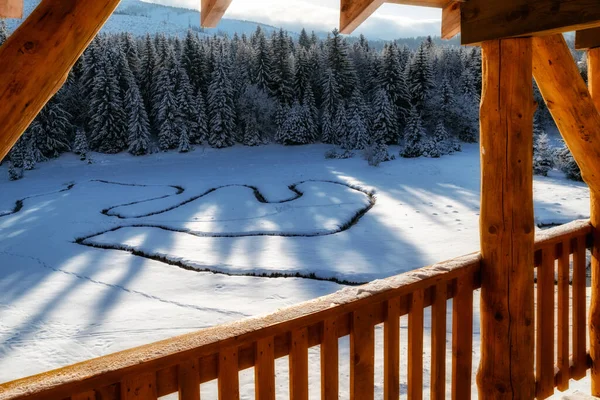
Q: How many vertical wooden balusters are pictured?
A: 15